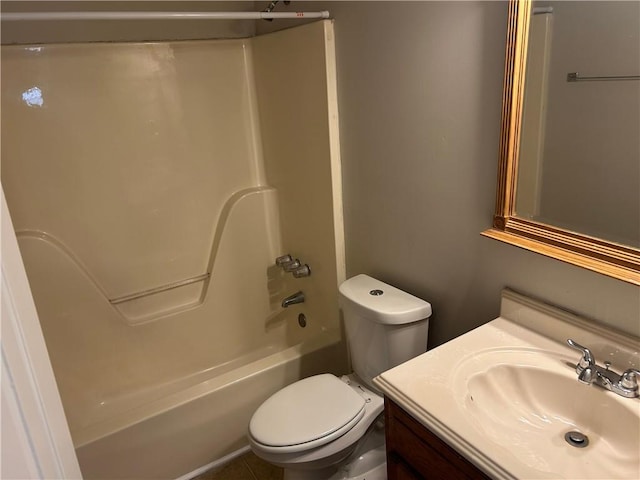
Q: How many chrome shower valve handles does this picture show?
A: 3